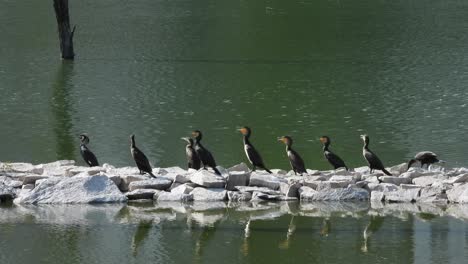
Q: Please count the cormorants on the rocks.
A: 9